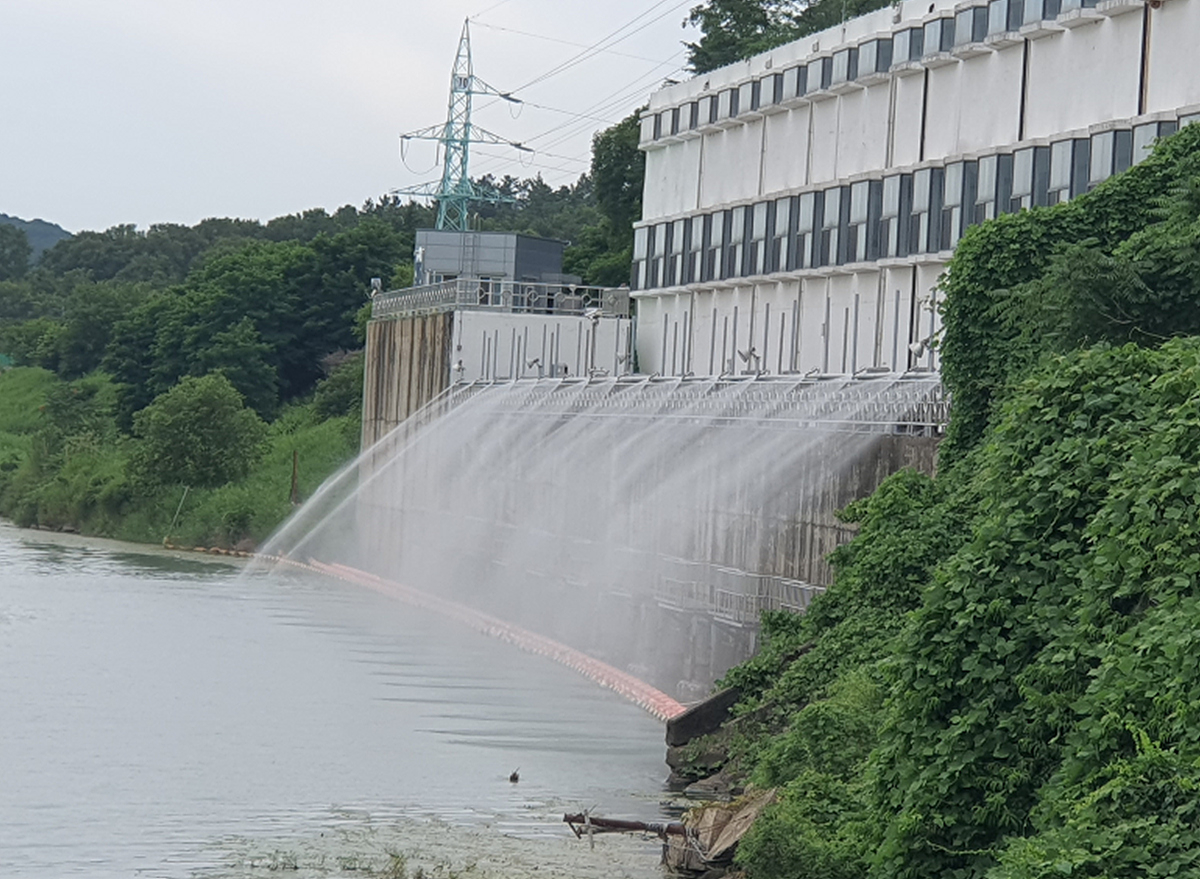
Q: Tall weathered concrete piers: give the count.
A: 1